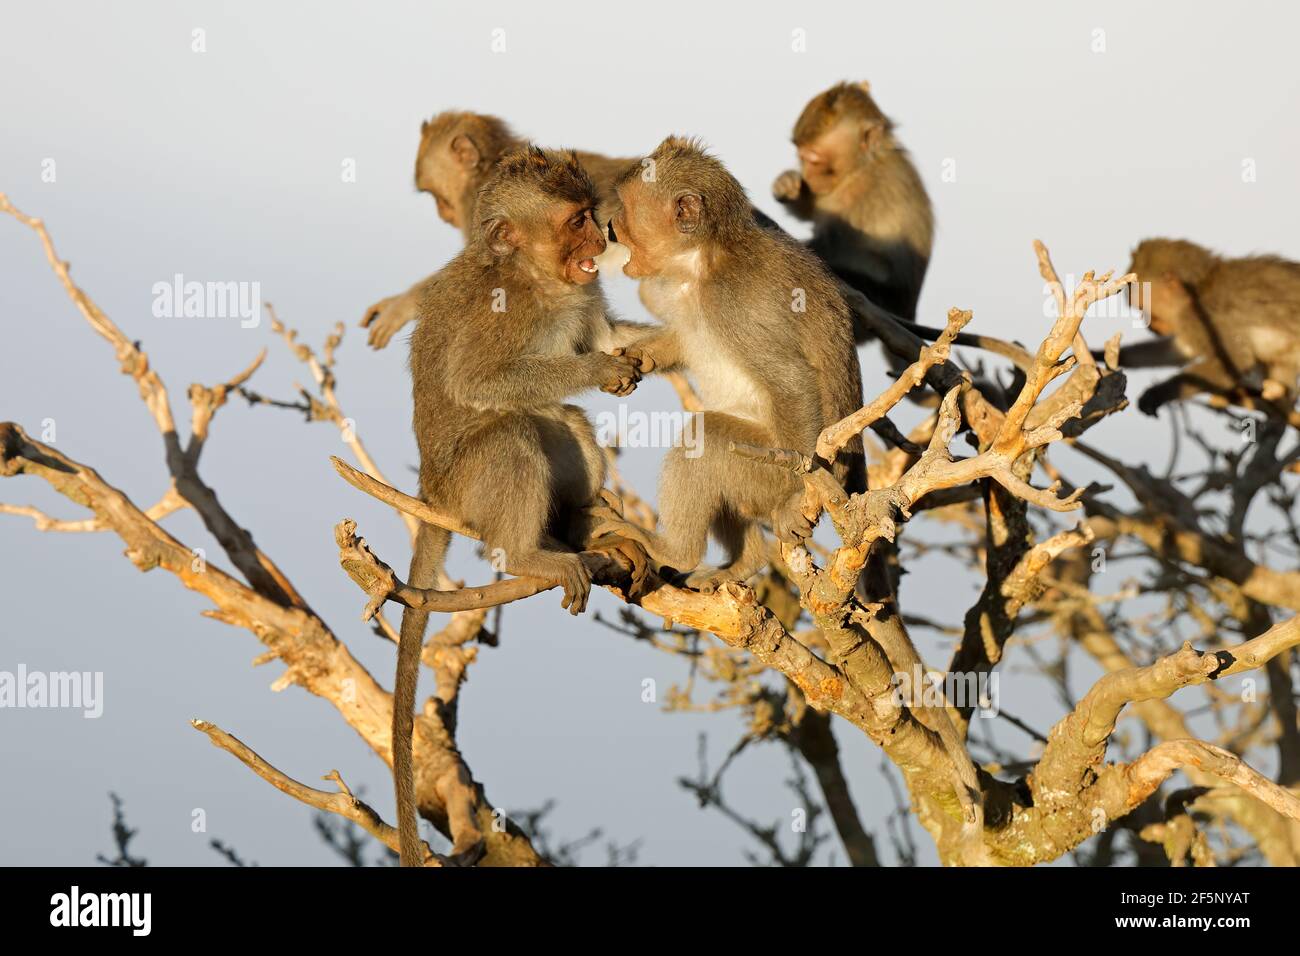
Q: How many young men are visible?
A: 0